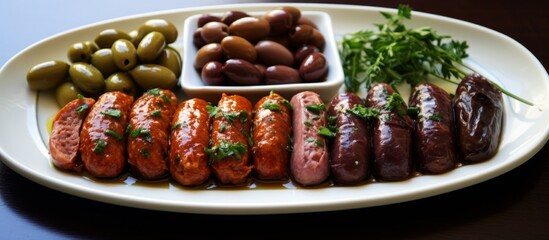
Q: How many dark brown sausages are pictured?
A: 4